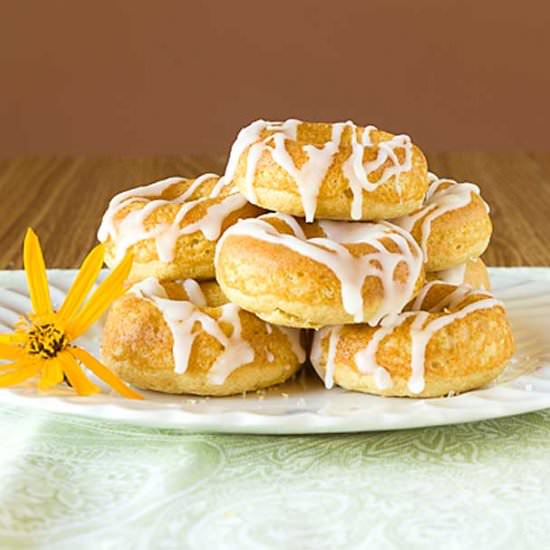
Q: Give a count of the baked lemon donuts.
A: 7